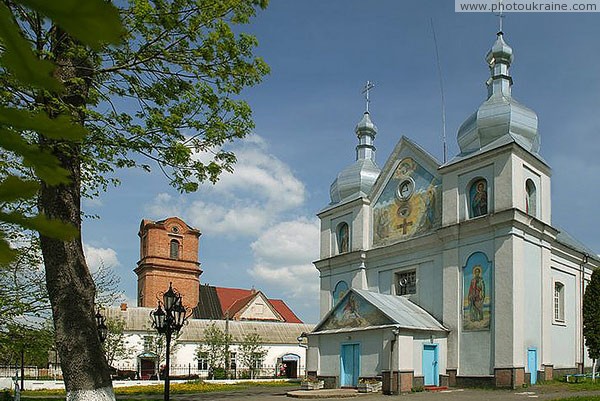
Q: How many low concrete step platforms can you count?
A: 1